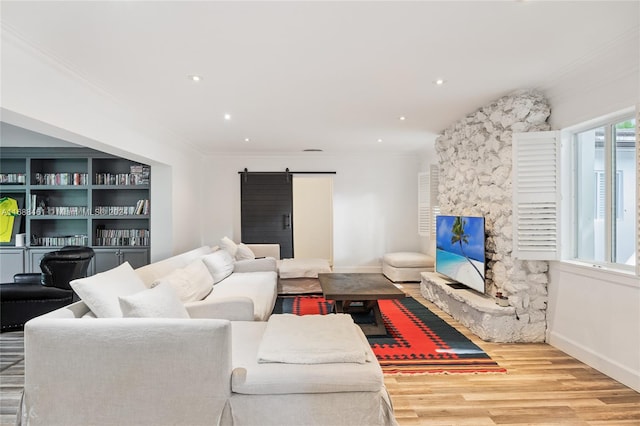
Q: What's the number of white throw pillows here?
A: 6